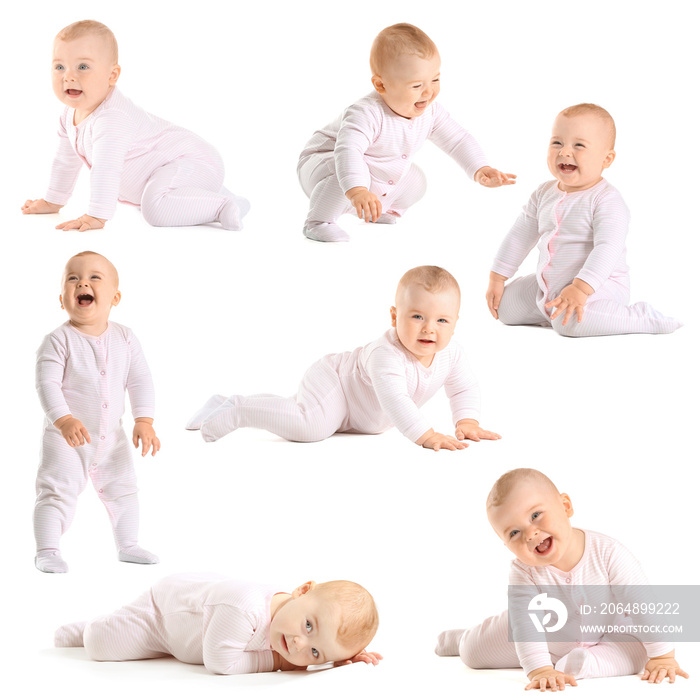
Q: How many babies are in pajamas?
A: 7